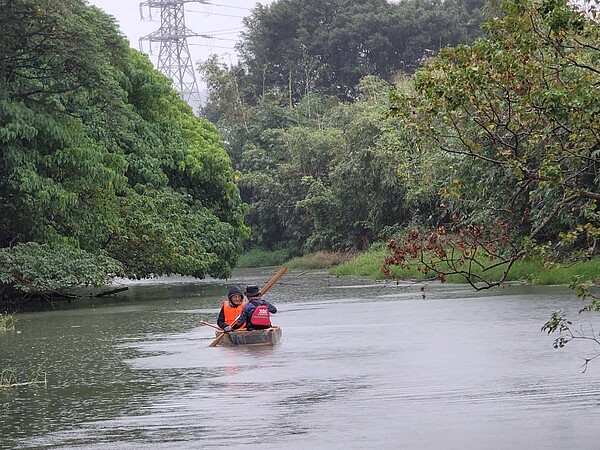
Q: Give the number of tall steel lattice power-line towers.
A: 1